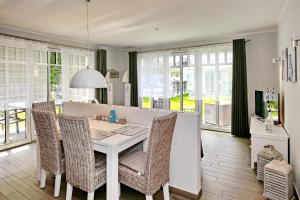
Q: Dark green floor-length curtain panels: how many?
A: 3